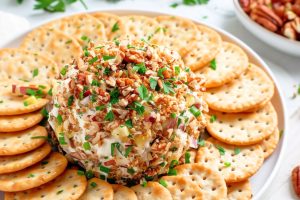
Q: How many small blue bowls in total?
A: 0